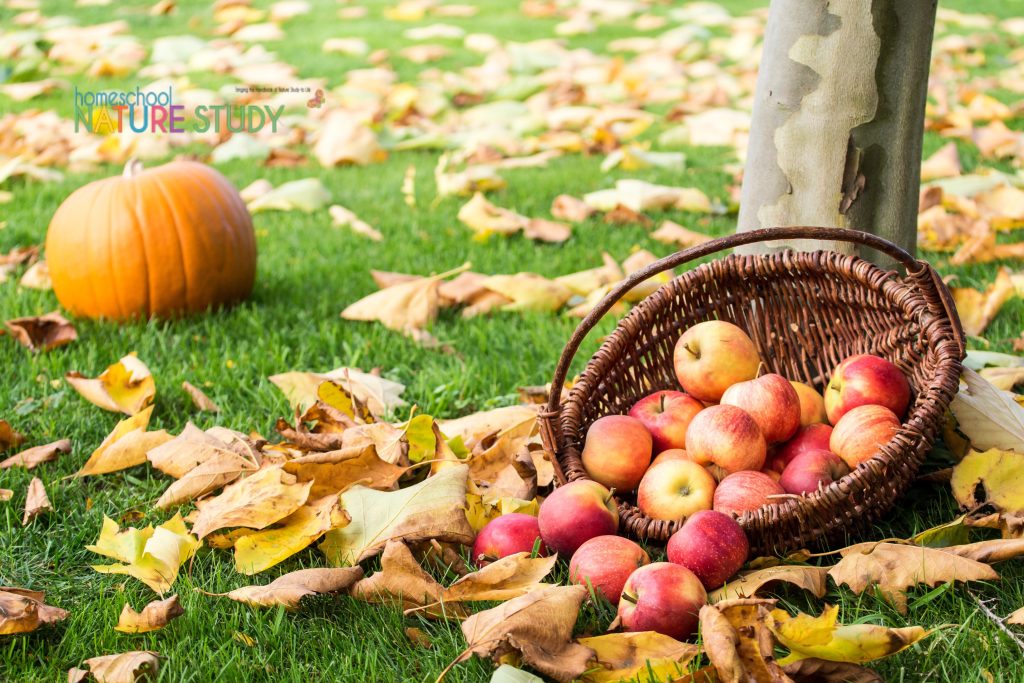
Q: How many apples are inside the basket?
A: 13